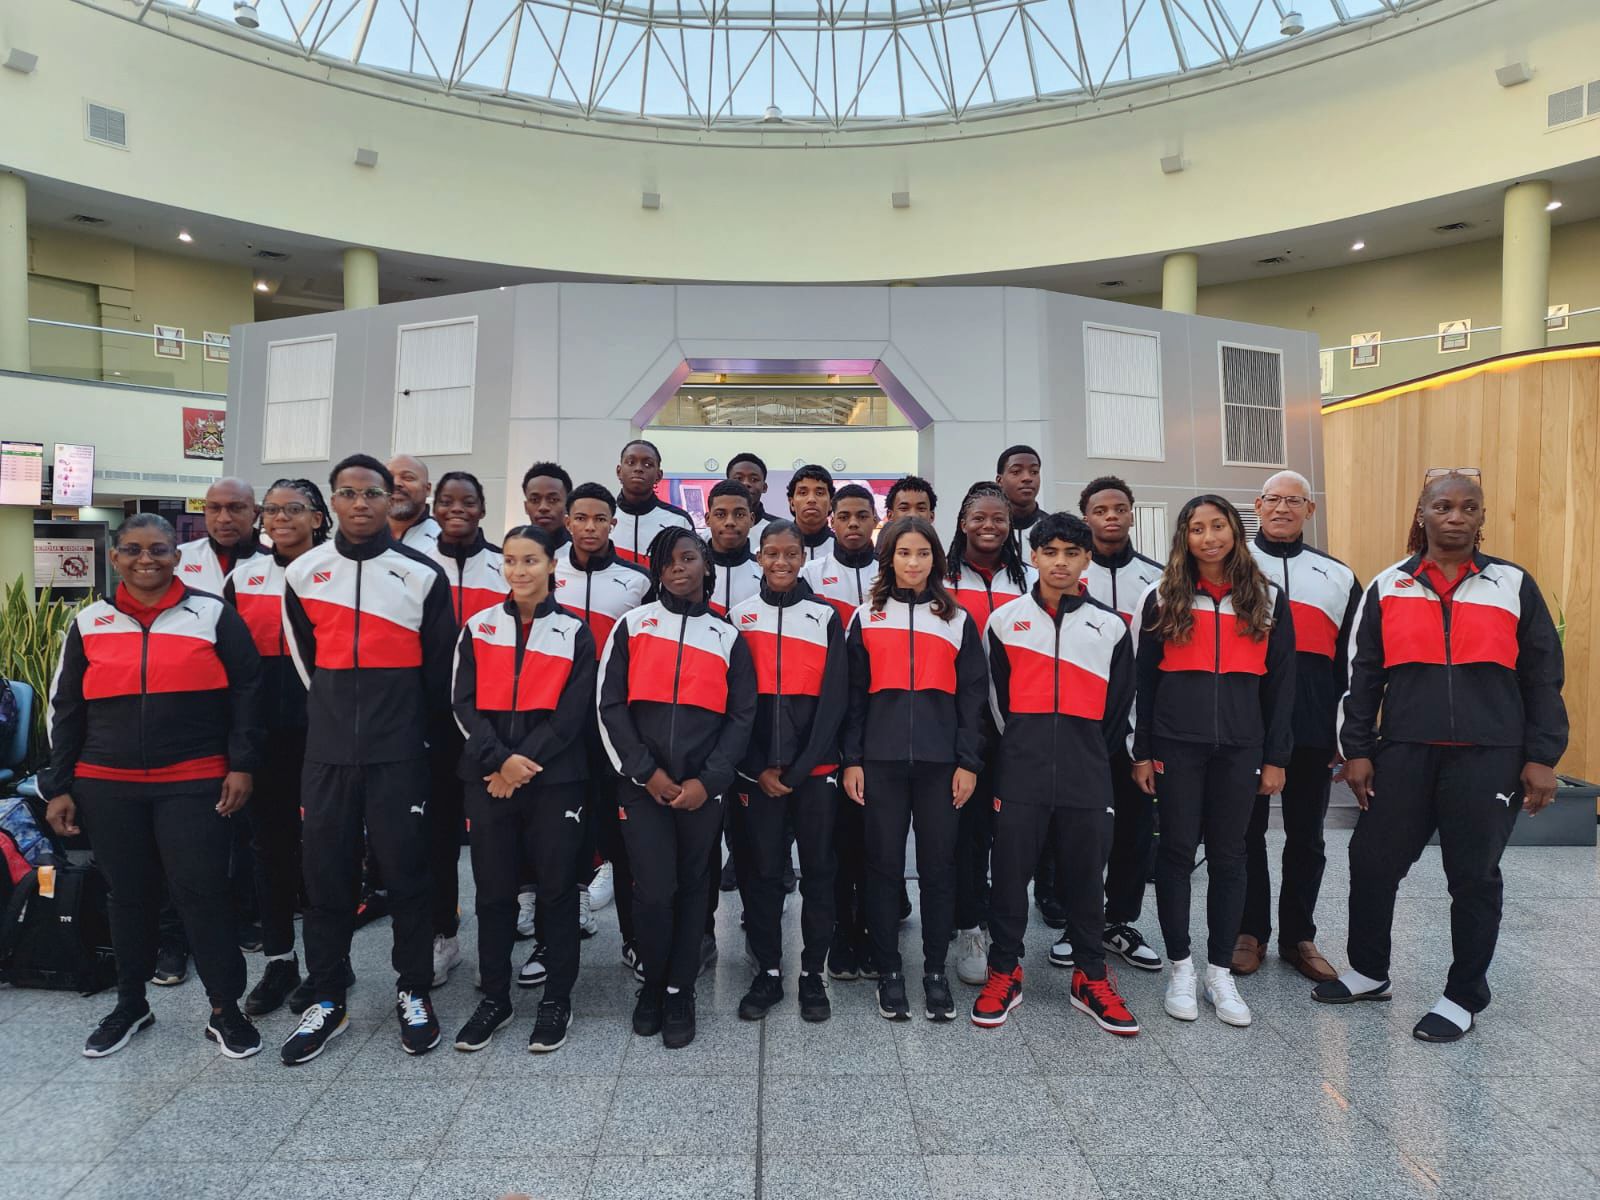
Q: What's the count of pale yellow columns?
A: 4